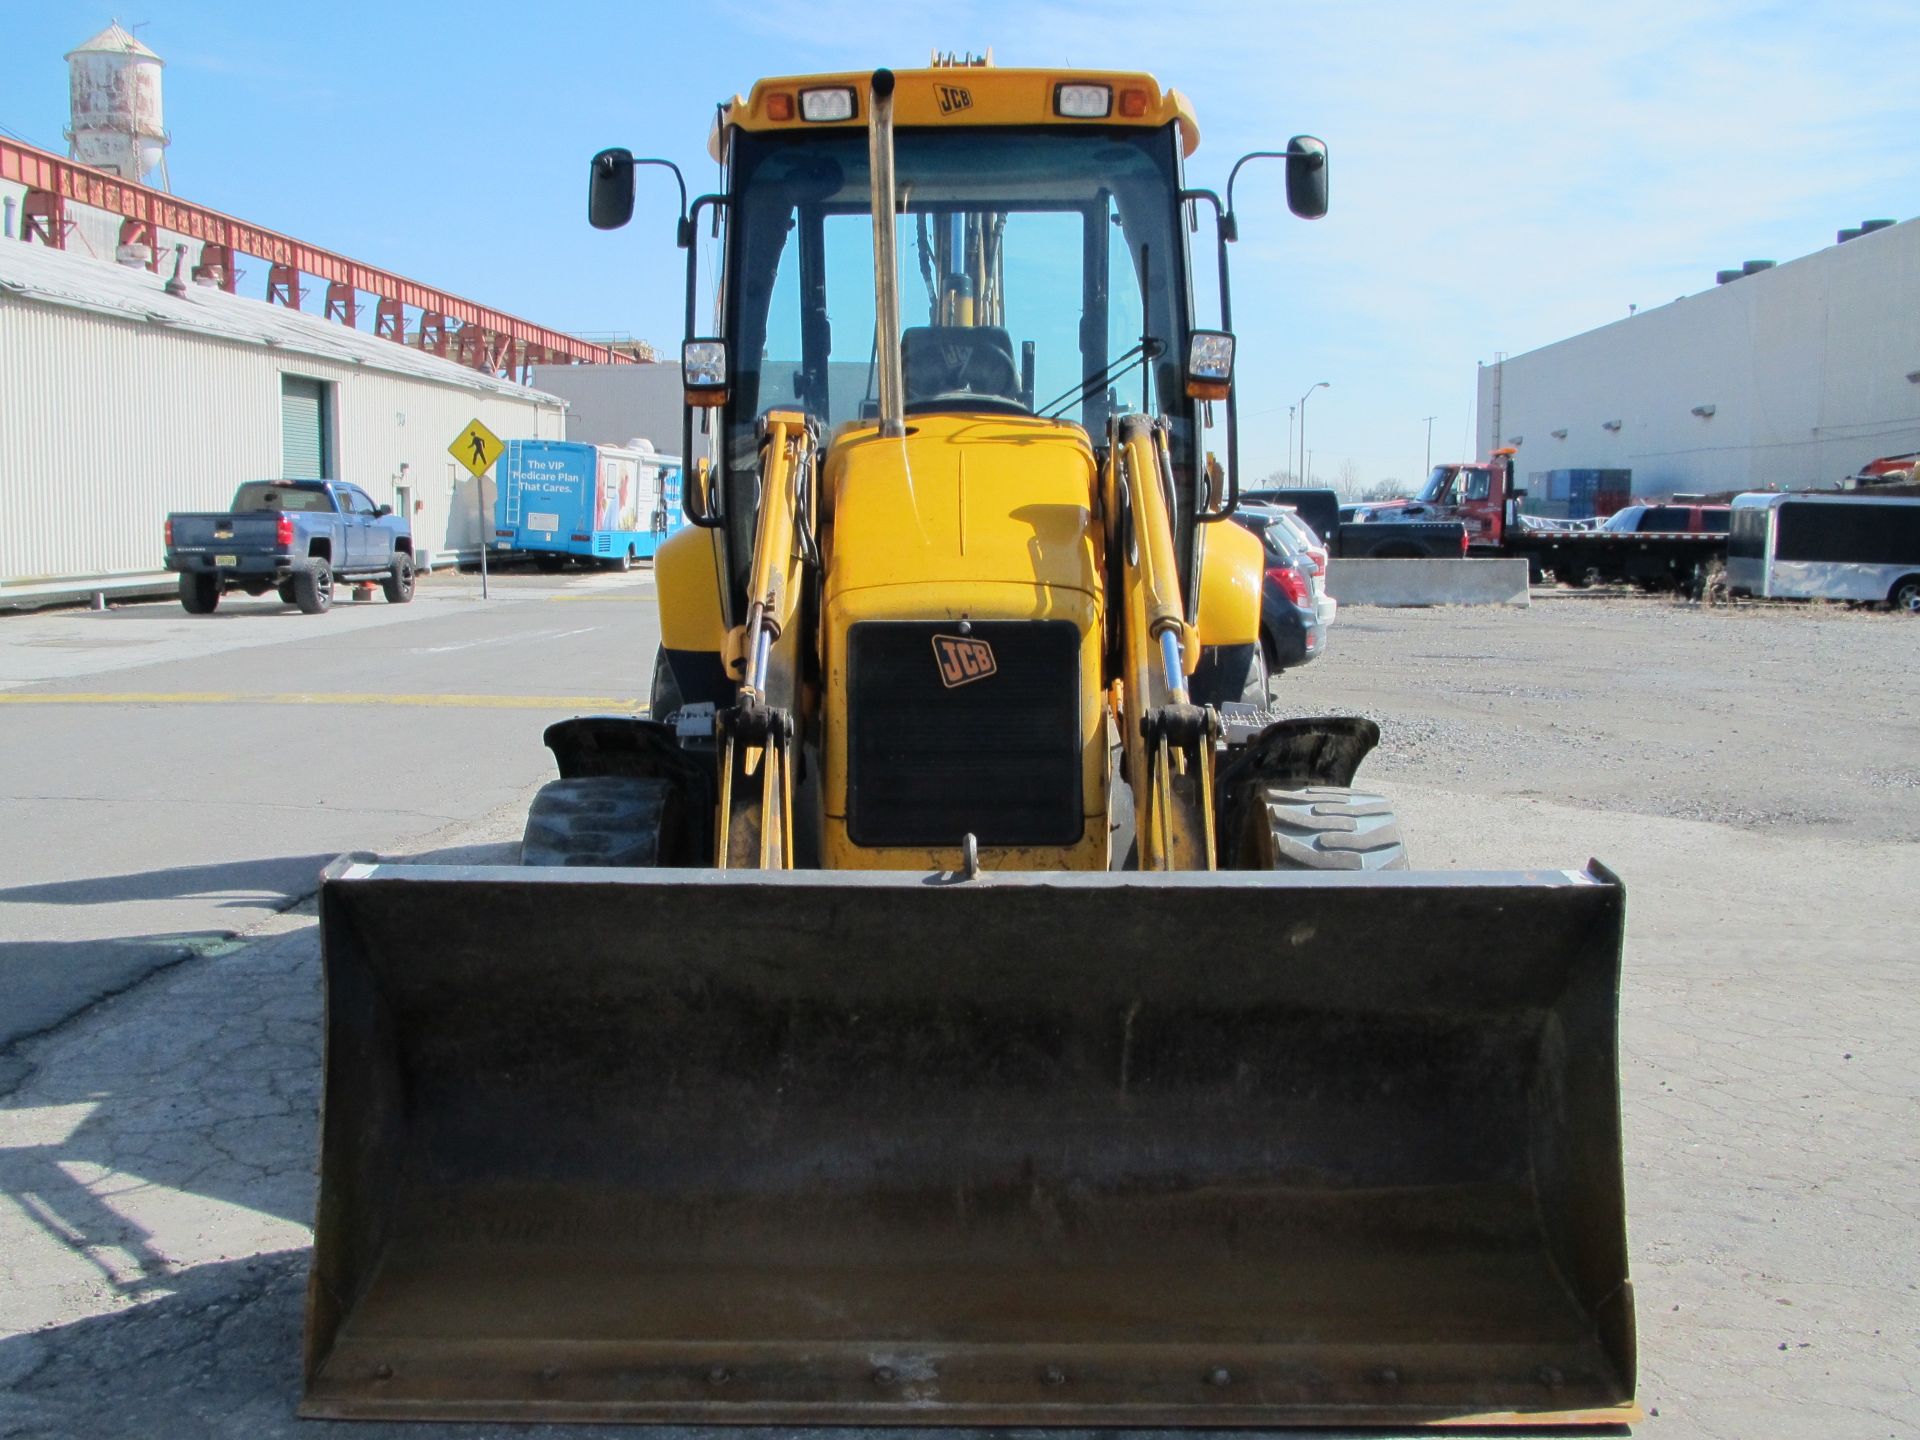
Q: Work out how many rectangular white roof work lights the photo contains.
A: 2